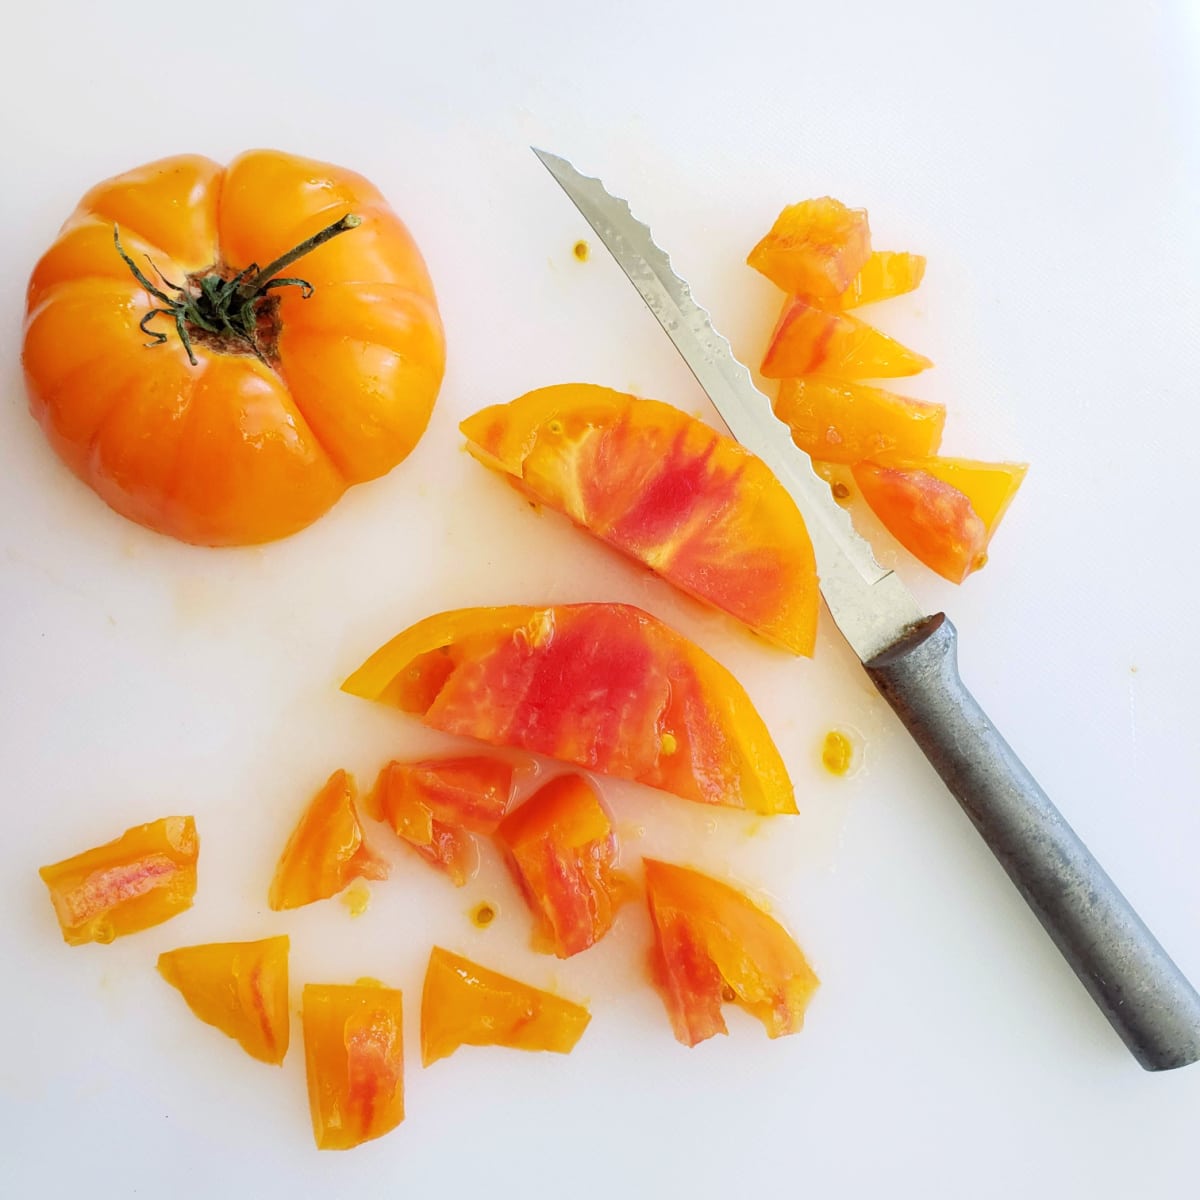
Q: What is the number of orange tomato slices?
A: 15